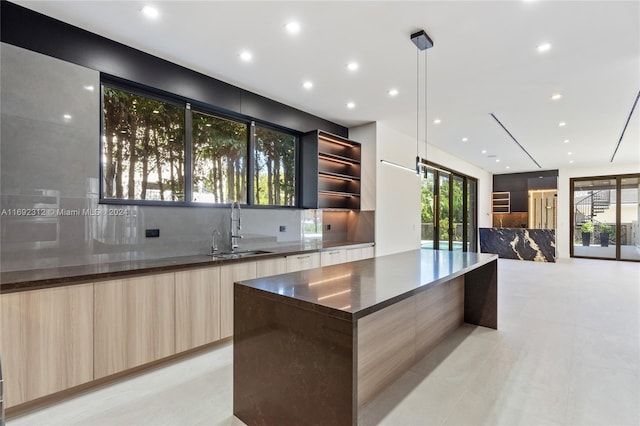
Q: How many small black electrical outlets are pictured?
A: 3